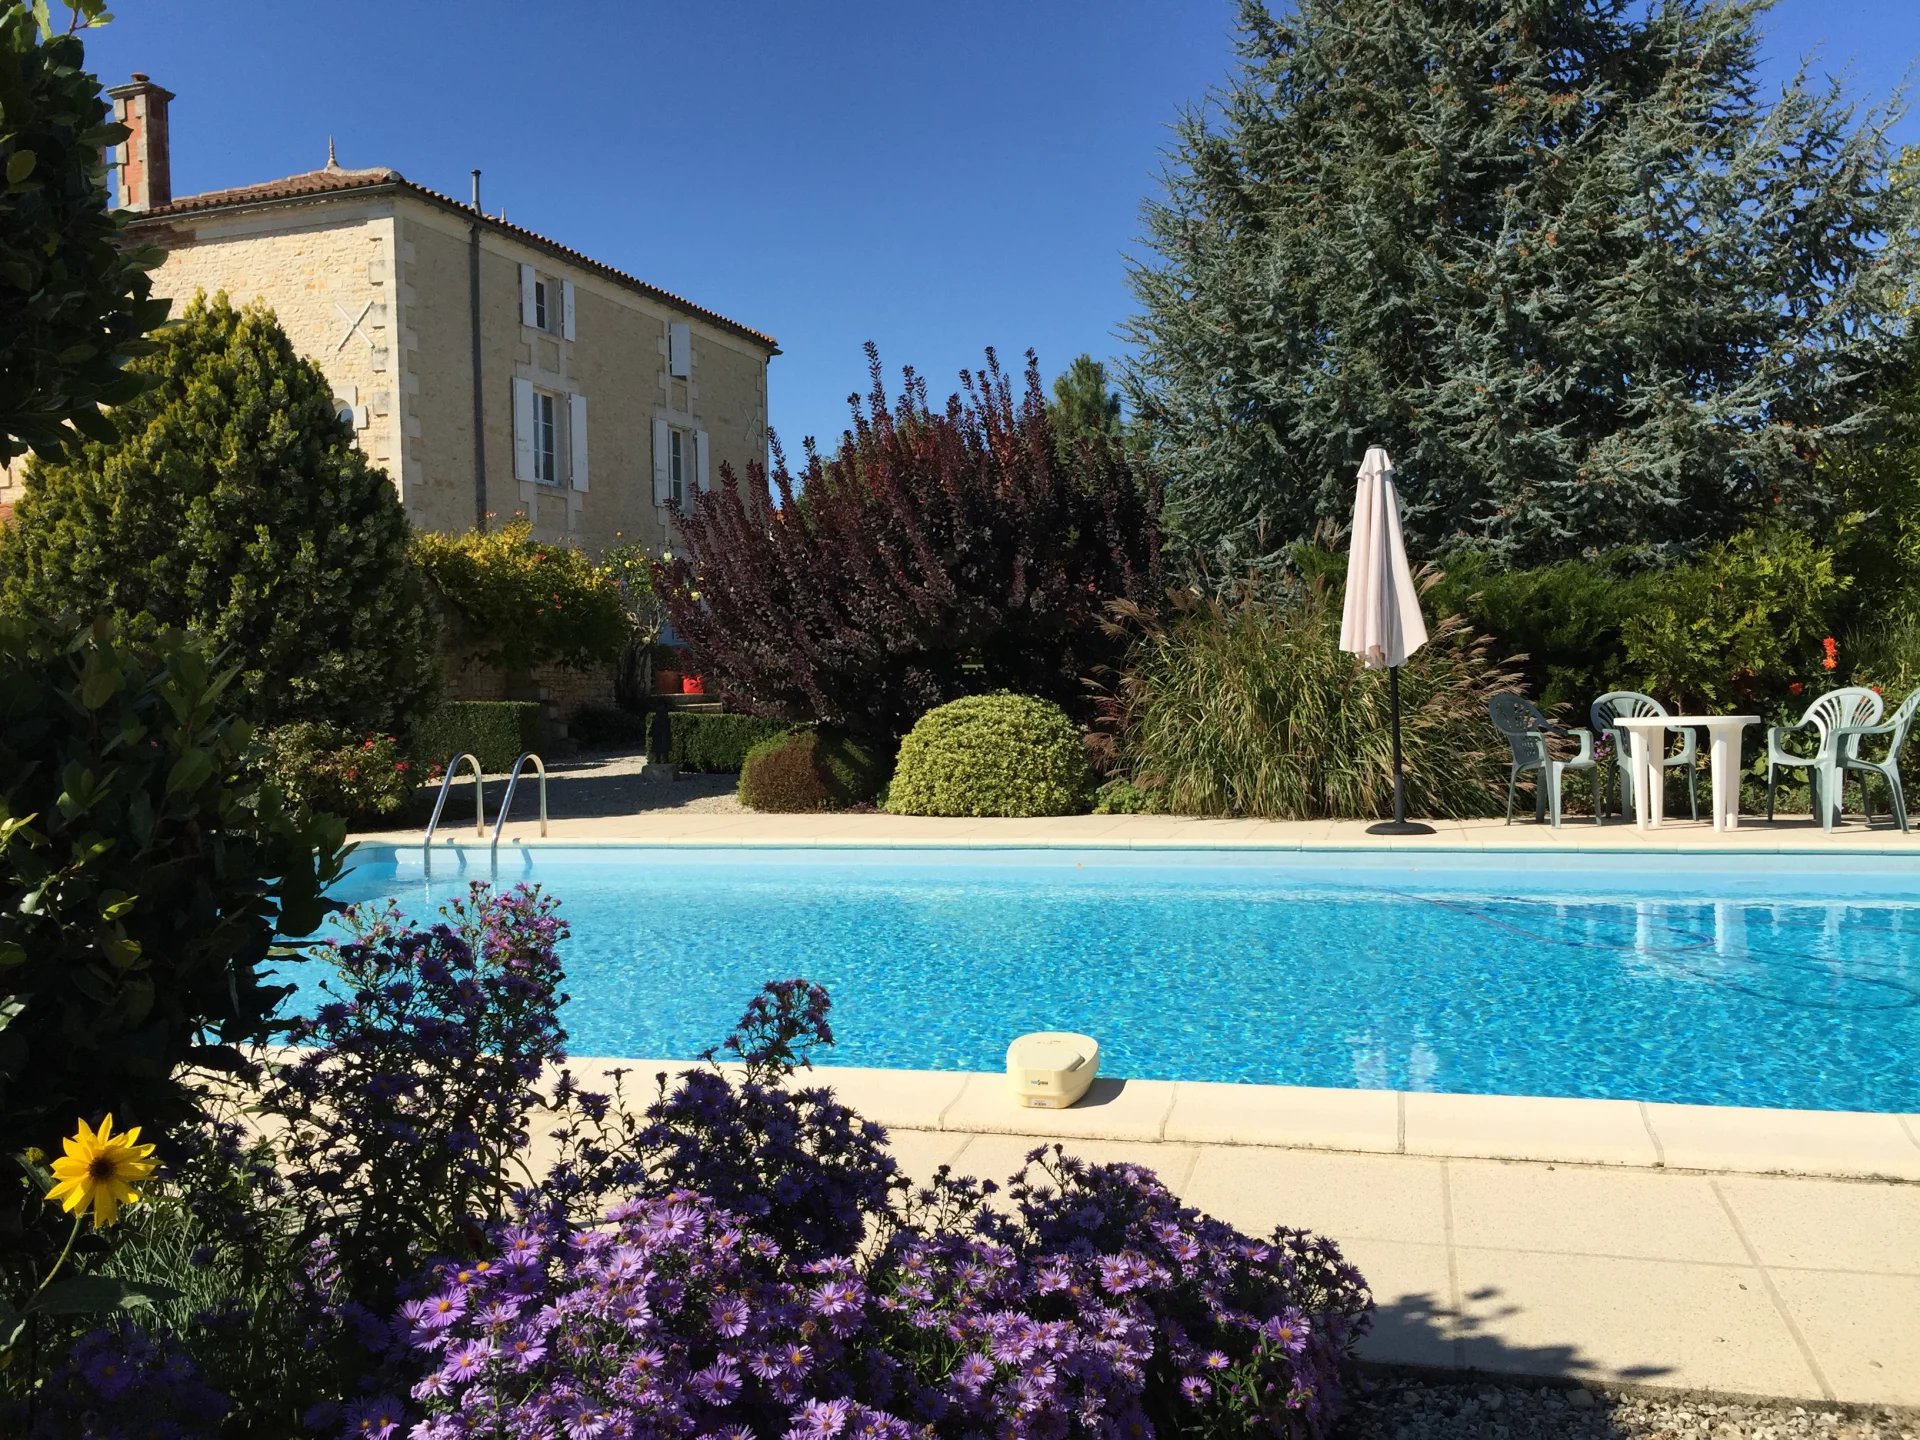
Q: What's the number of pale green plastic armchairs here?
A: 4